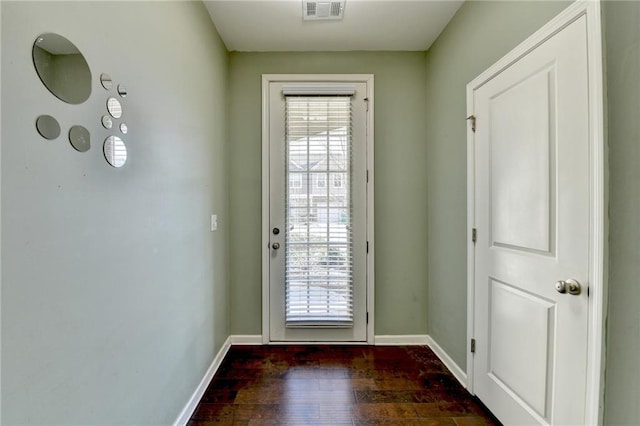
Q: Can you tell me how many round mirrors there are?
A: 9